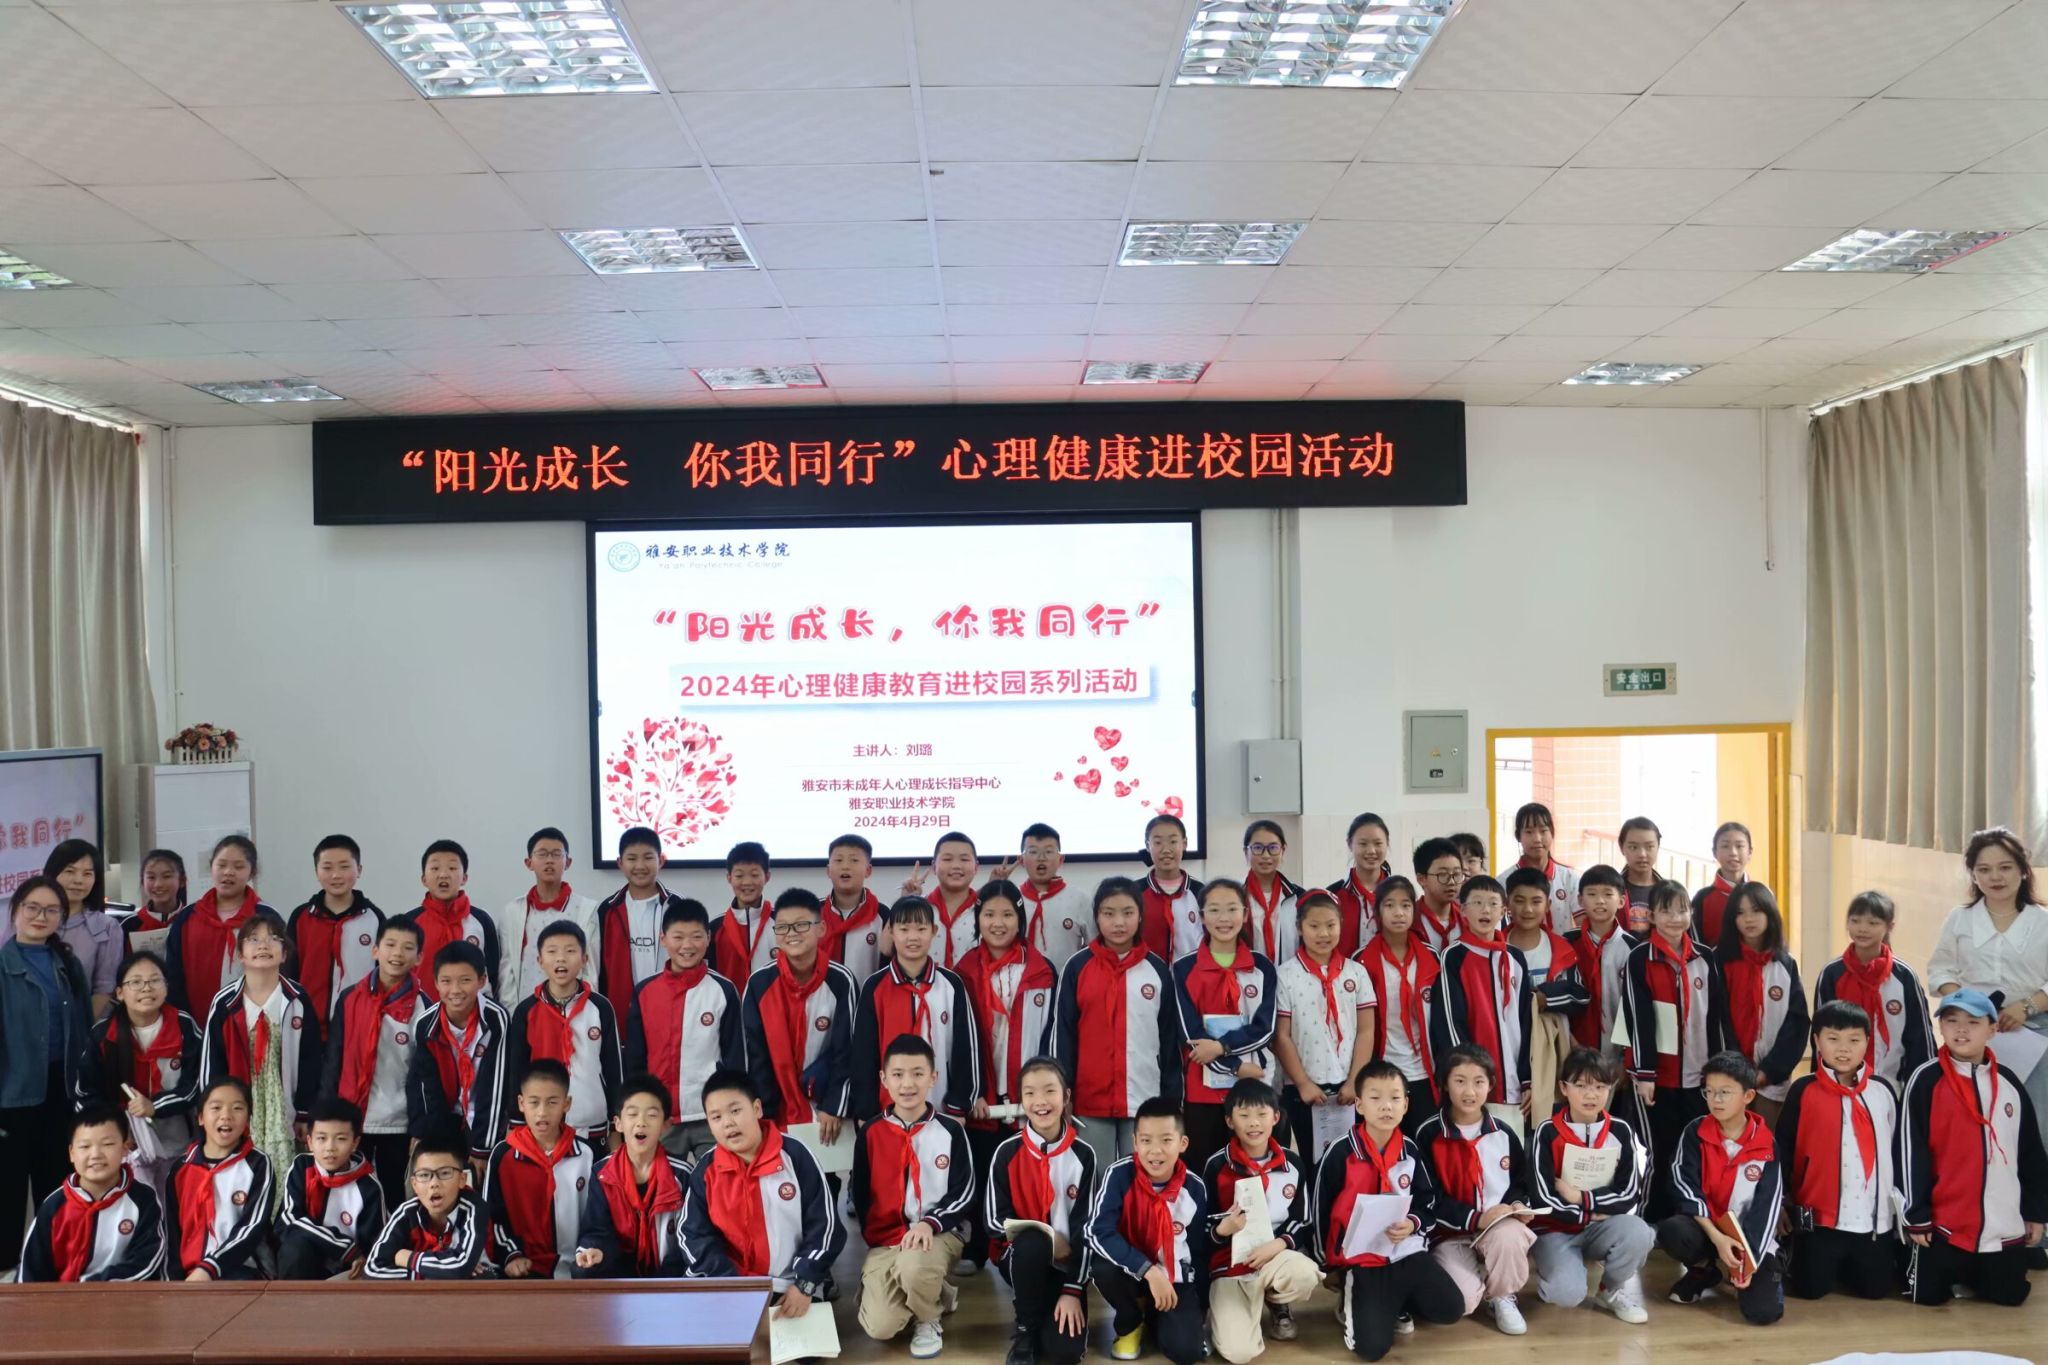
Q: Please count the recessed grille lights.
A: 10